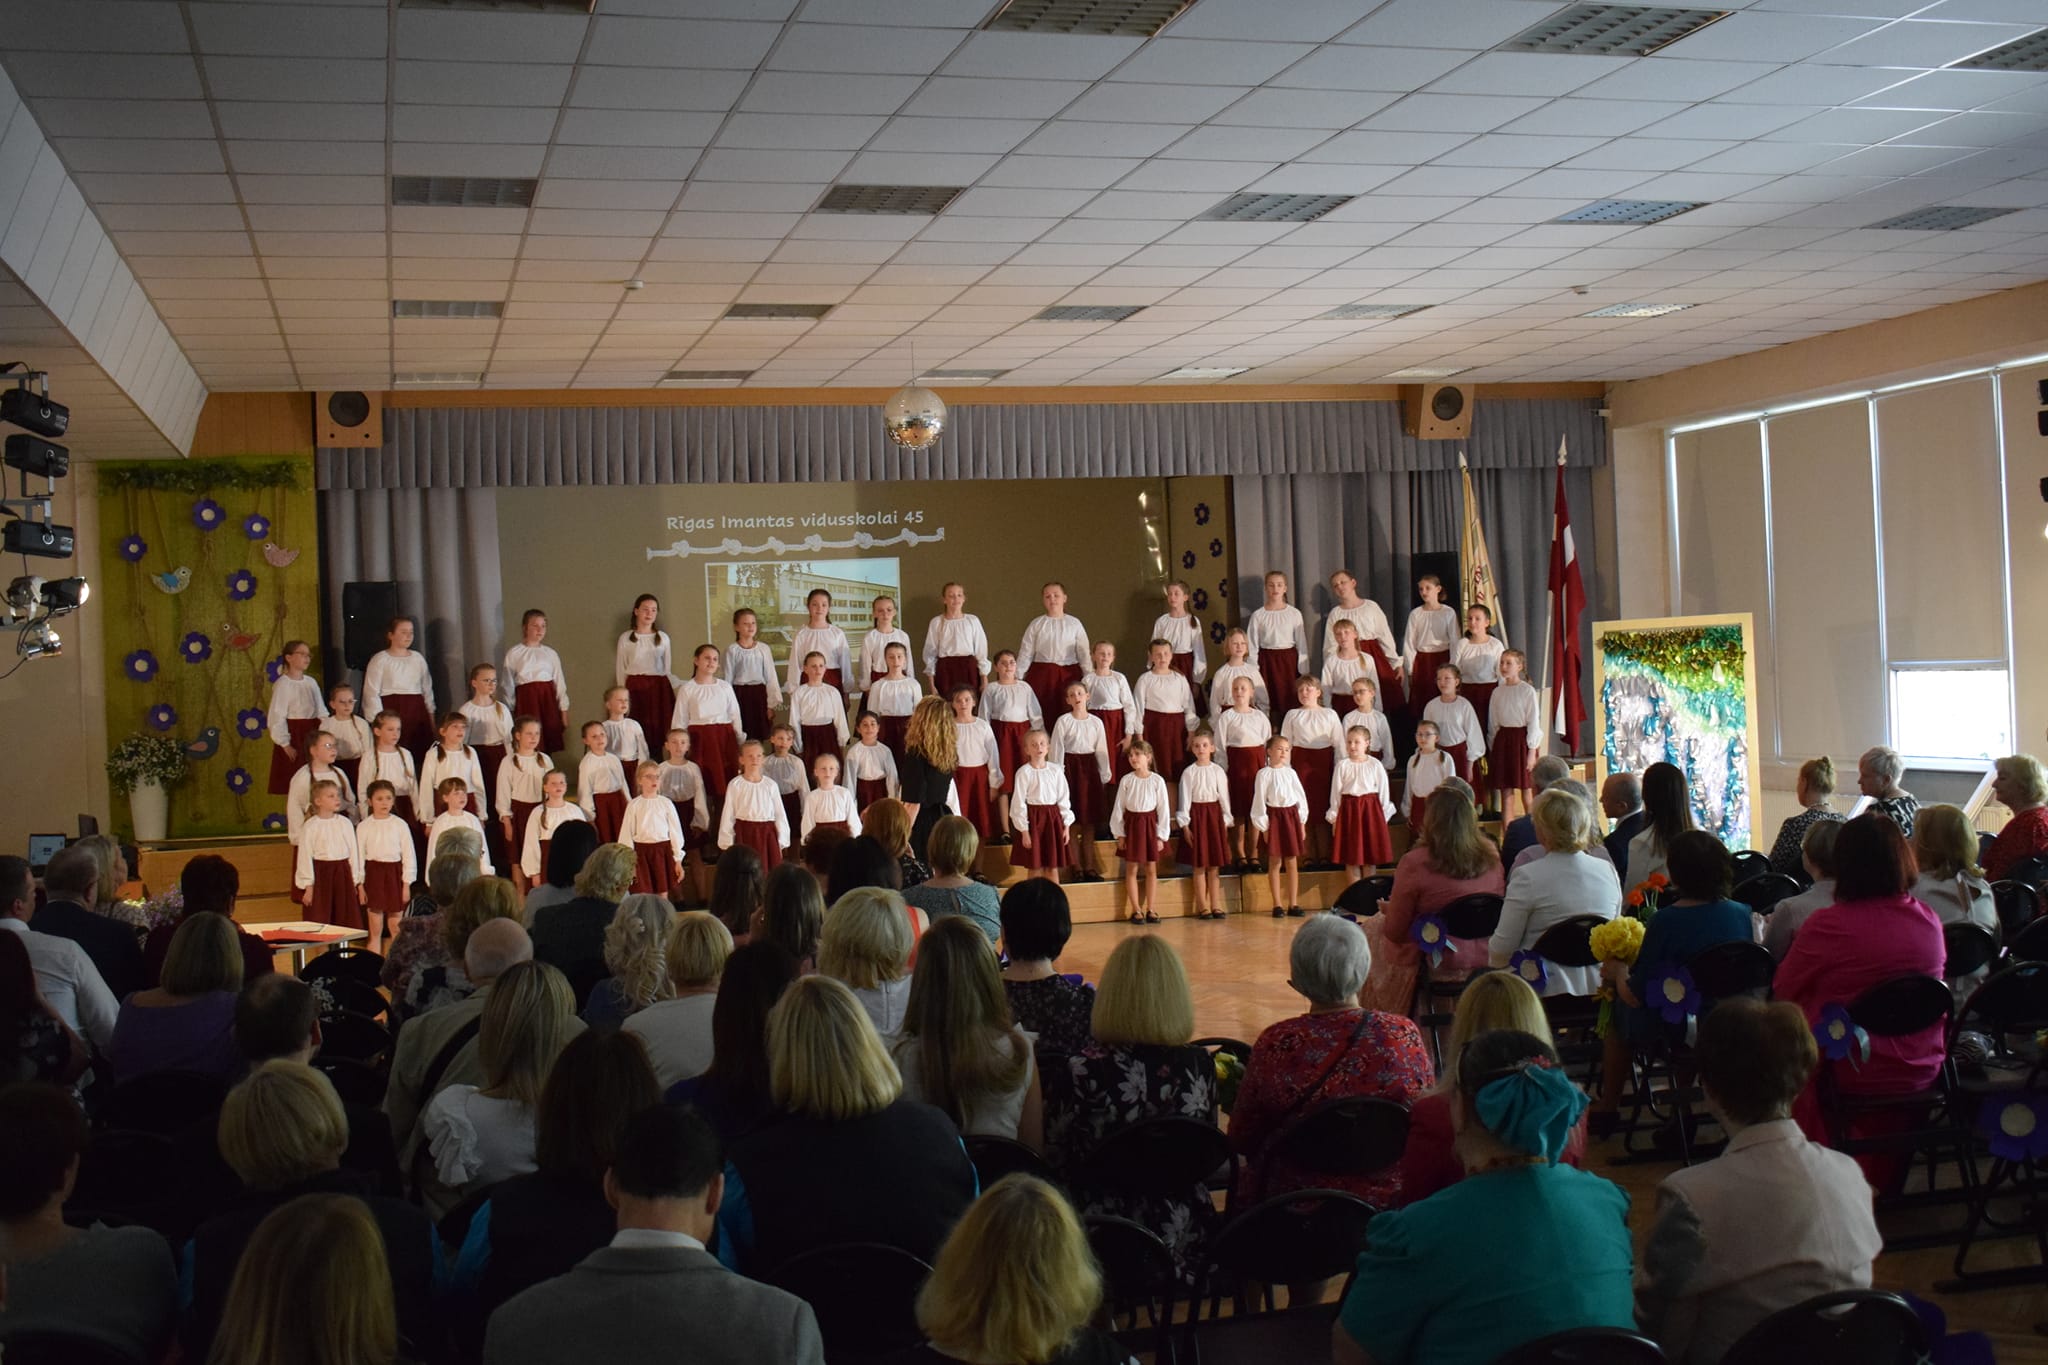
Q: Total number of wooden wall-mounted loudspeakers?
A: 2